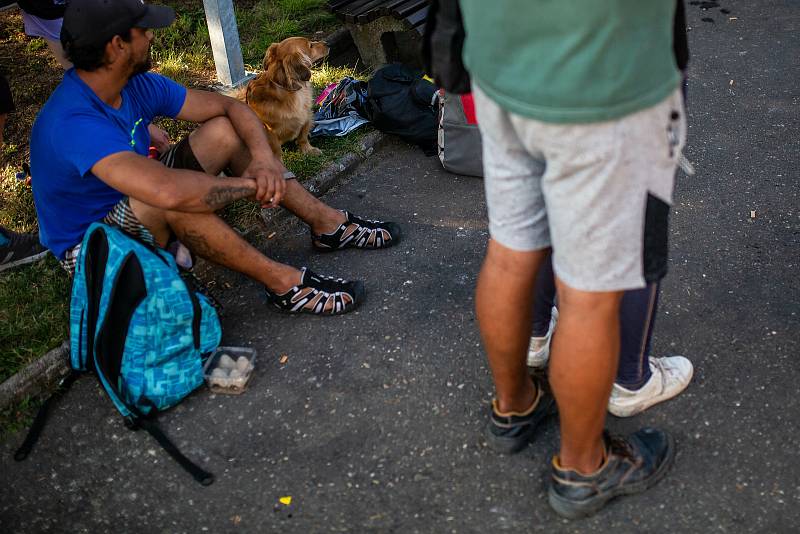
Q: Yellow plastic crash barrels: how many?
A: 0